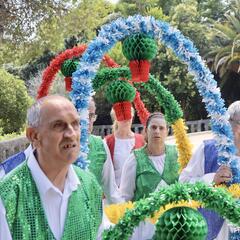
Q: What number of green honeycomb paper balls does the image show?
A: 4